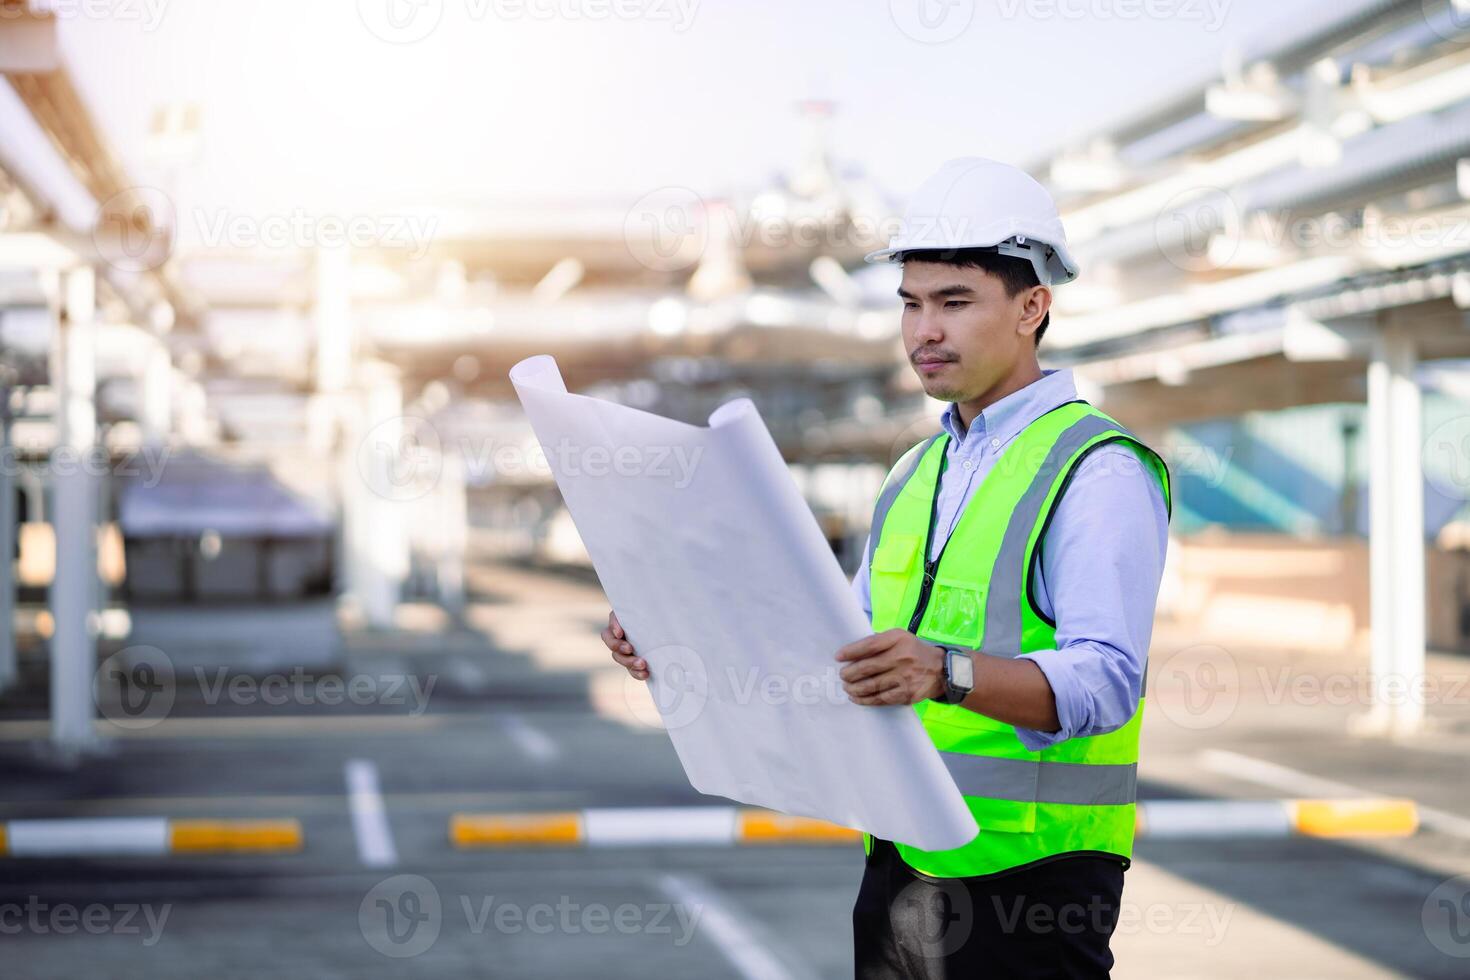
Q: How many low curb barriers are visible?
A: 3